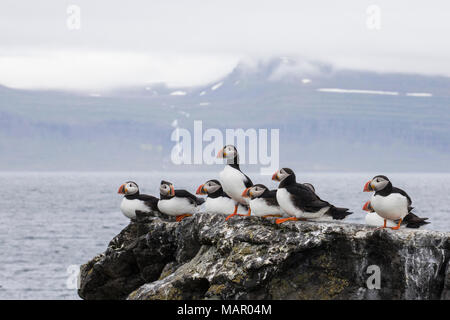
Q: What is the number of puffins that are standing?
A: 2